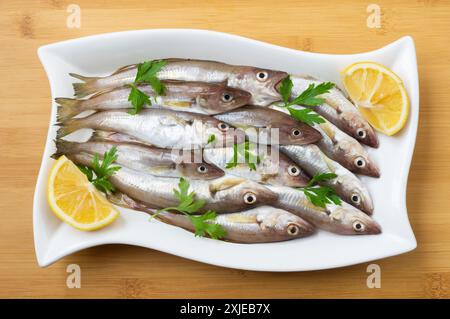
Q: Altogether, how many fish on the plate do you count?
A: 12